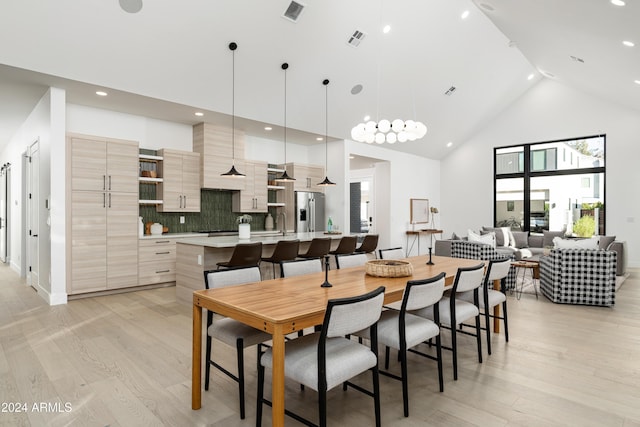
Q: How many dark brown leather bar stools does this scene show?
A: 5